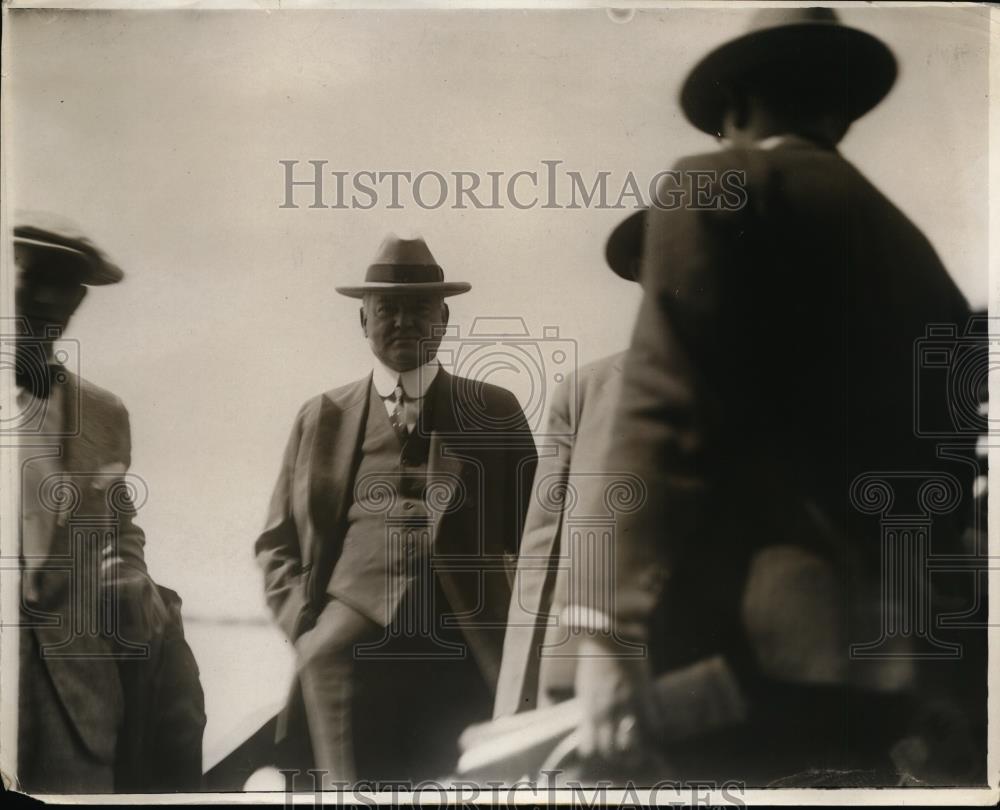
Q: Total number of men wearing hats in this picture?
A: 4